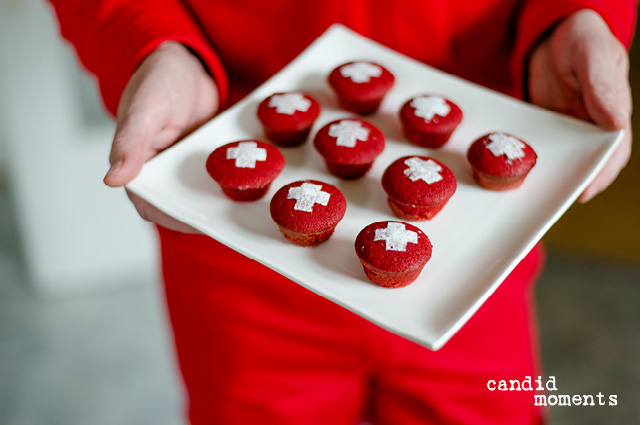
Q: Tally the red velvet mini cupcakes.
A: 9